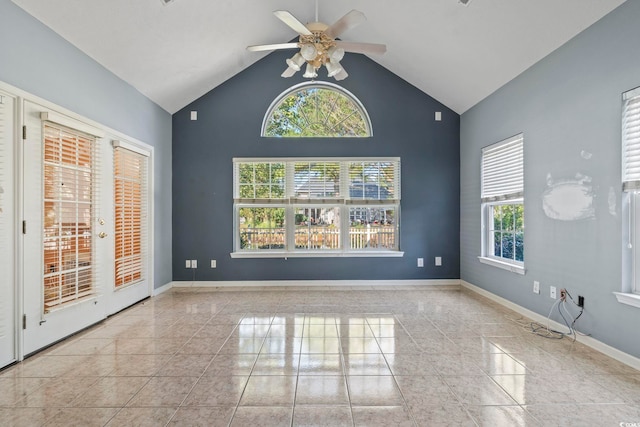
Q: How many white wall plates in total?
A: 9